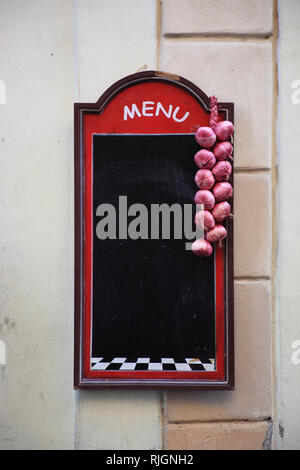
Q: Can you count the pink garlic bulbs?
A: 12